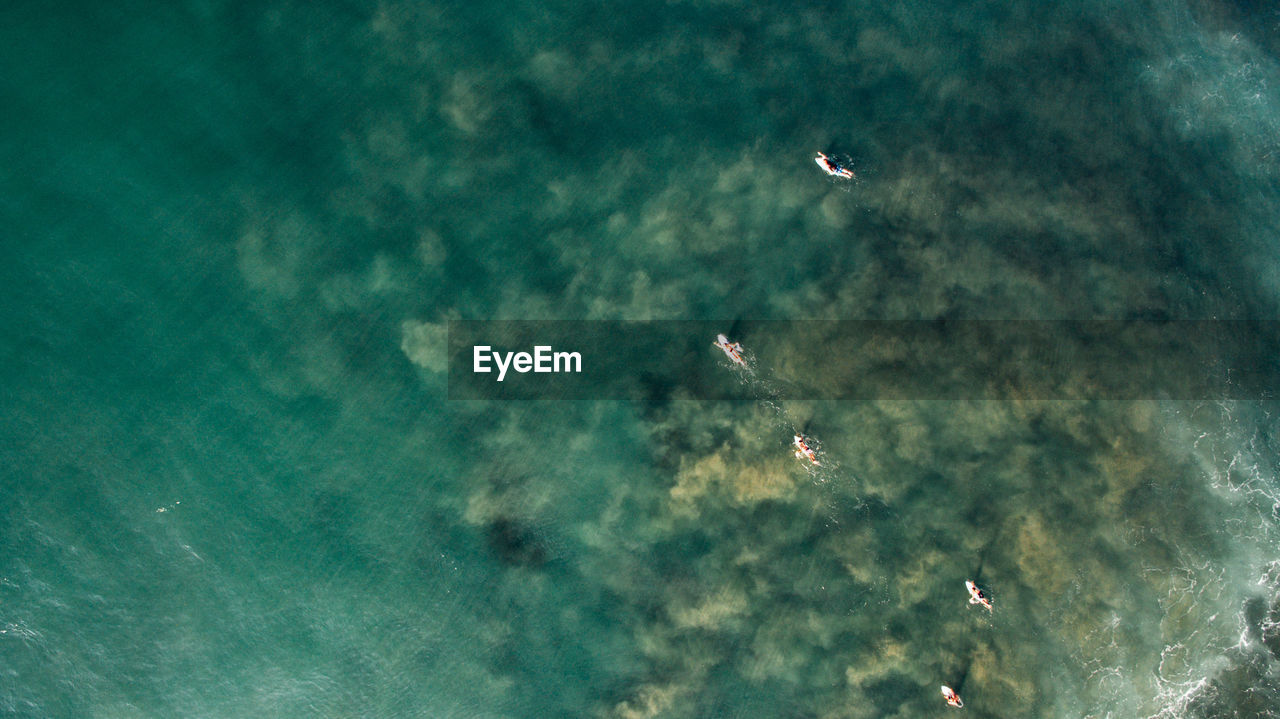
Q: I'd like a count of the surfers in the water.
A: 5